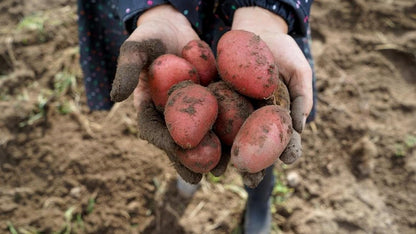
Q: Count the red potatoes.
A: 7